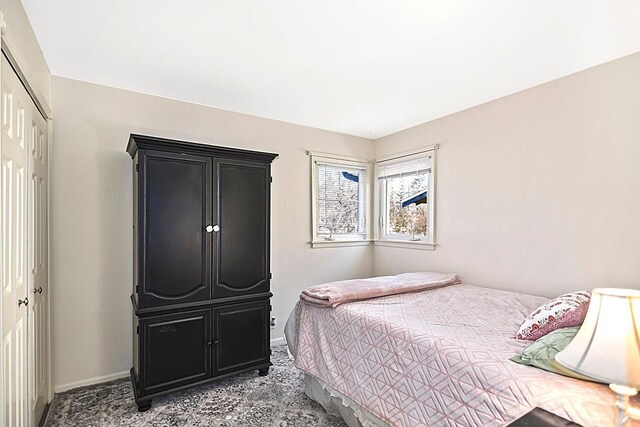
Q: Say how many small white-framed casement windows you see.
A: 2